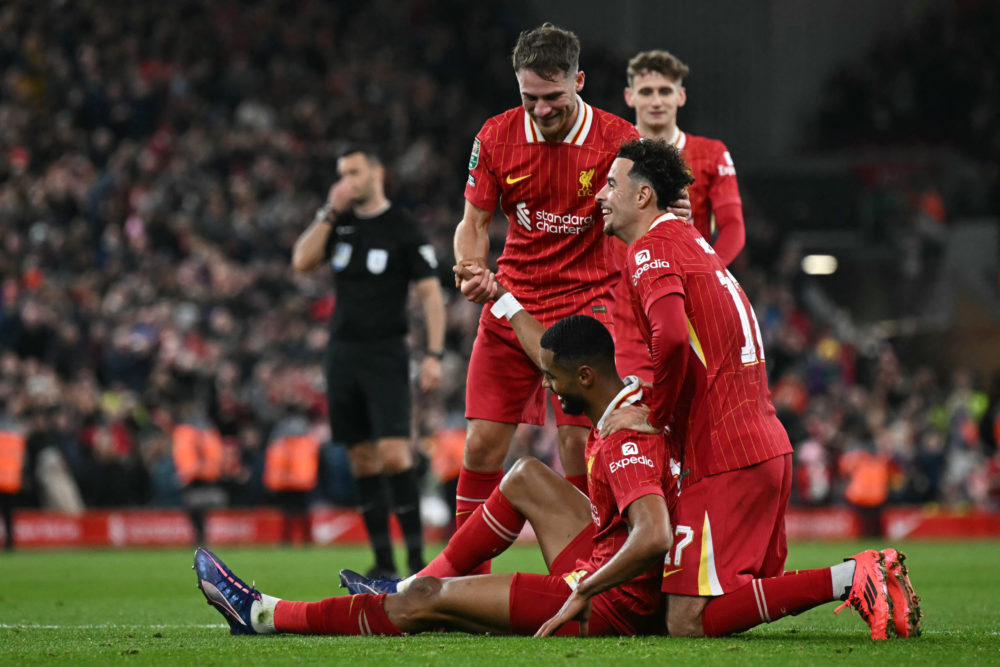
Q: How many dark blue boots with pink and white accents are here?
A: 2